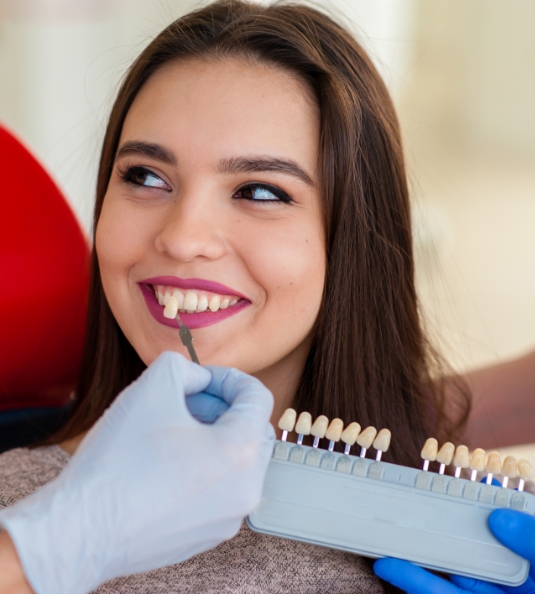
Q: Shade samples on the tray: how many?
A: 14